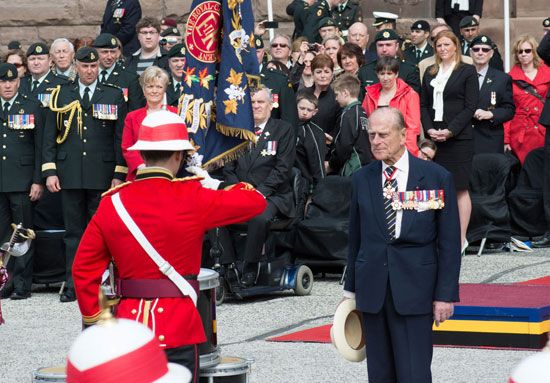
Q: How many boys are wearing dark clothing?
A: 2